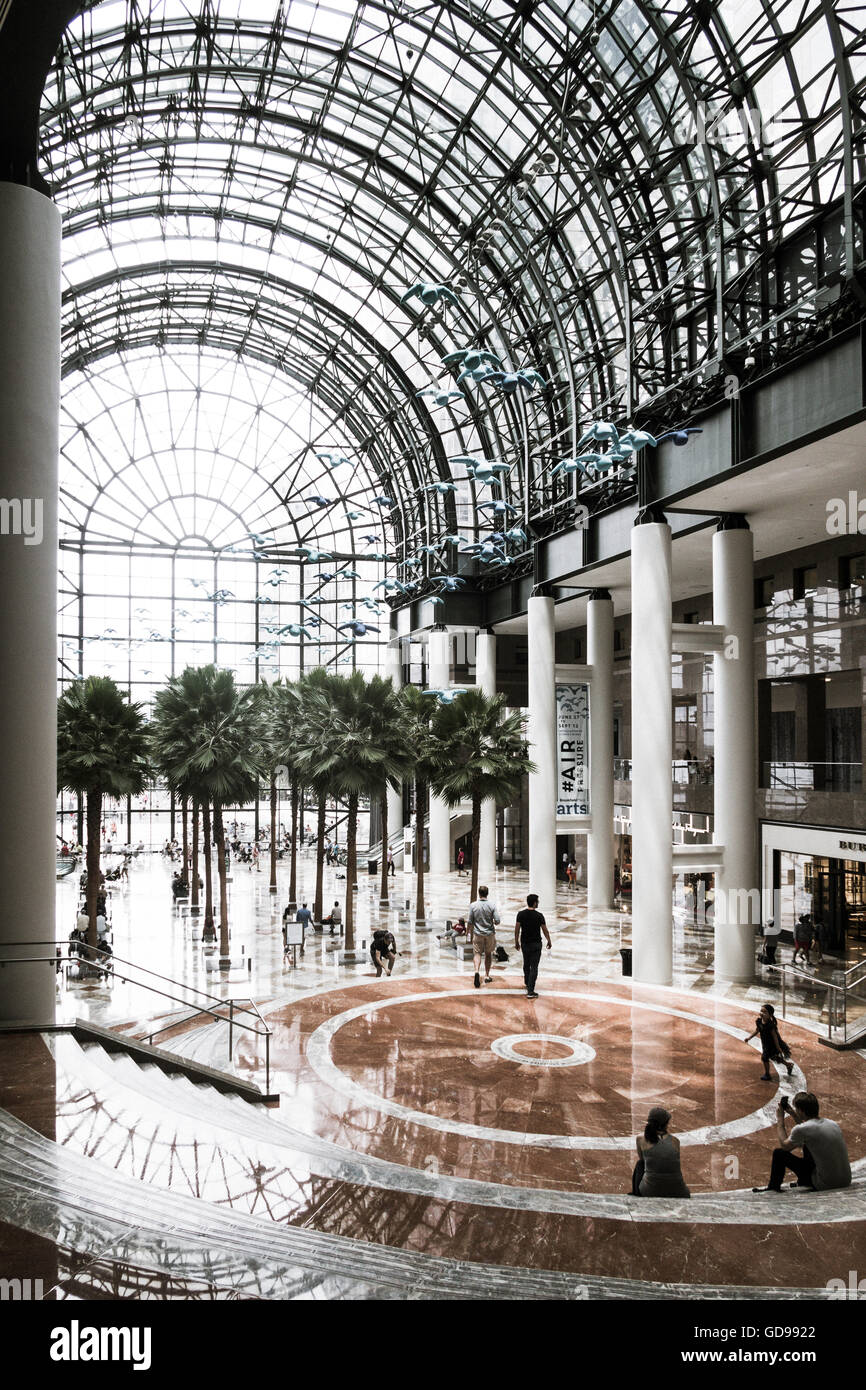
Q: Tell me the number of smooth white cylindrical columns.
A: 8